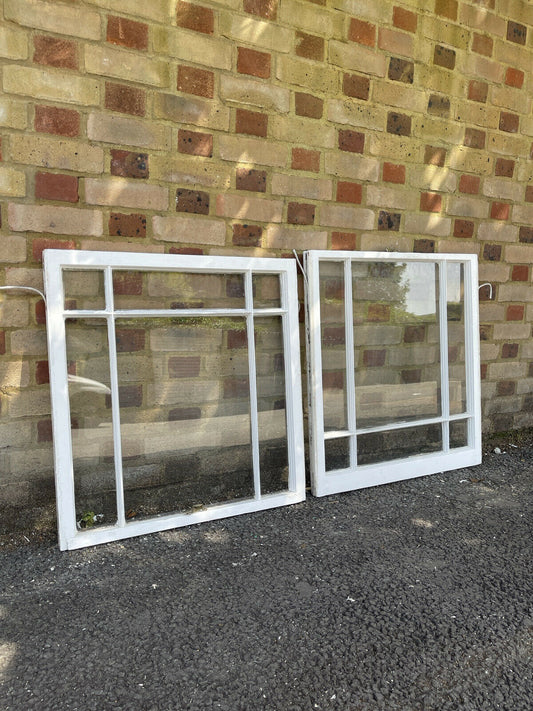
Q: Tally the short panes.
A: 6